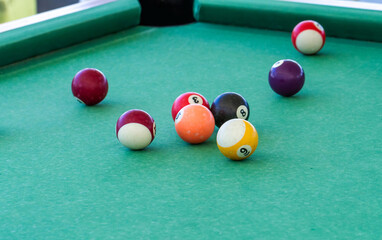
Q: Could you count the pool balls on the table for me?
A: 8